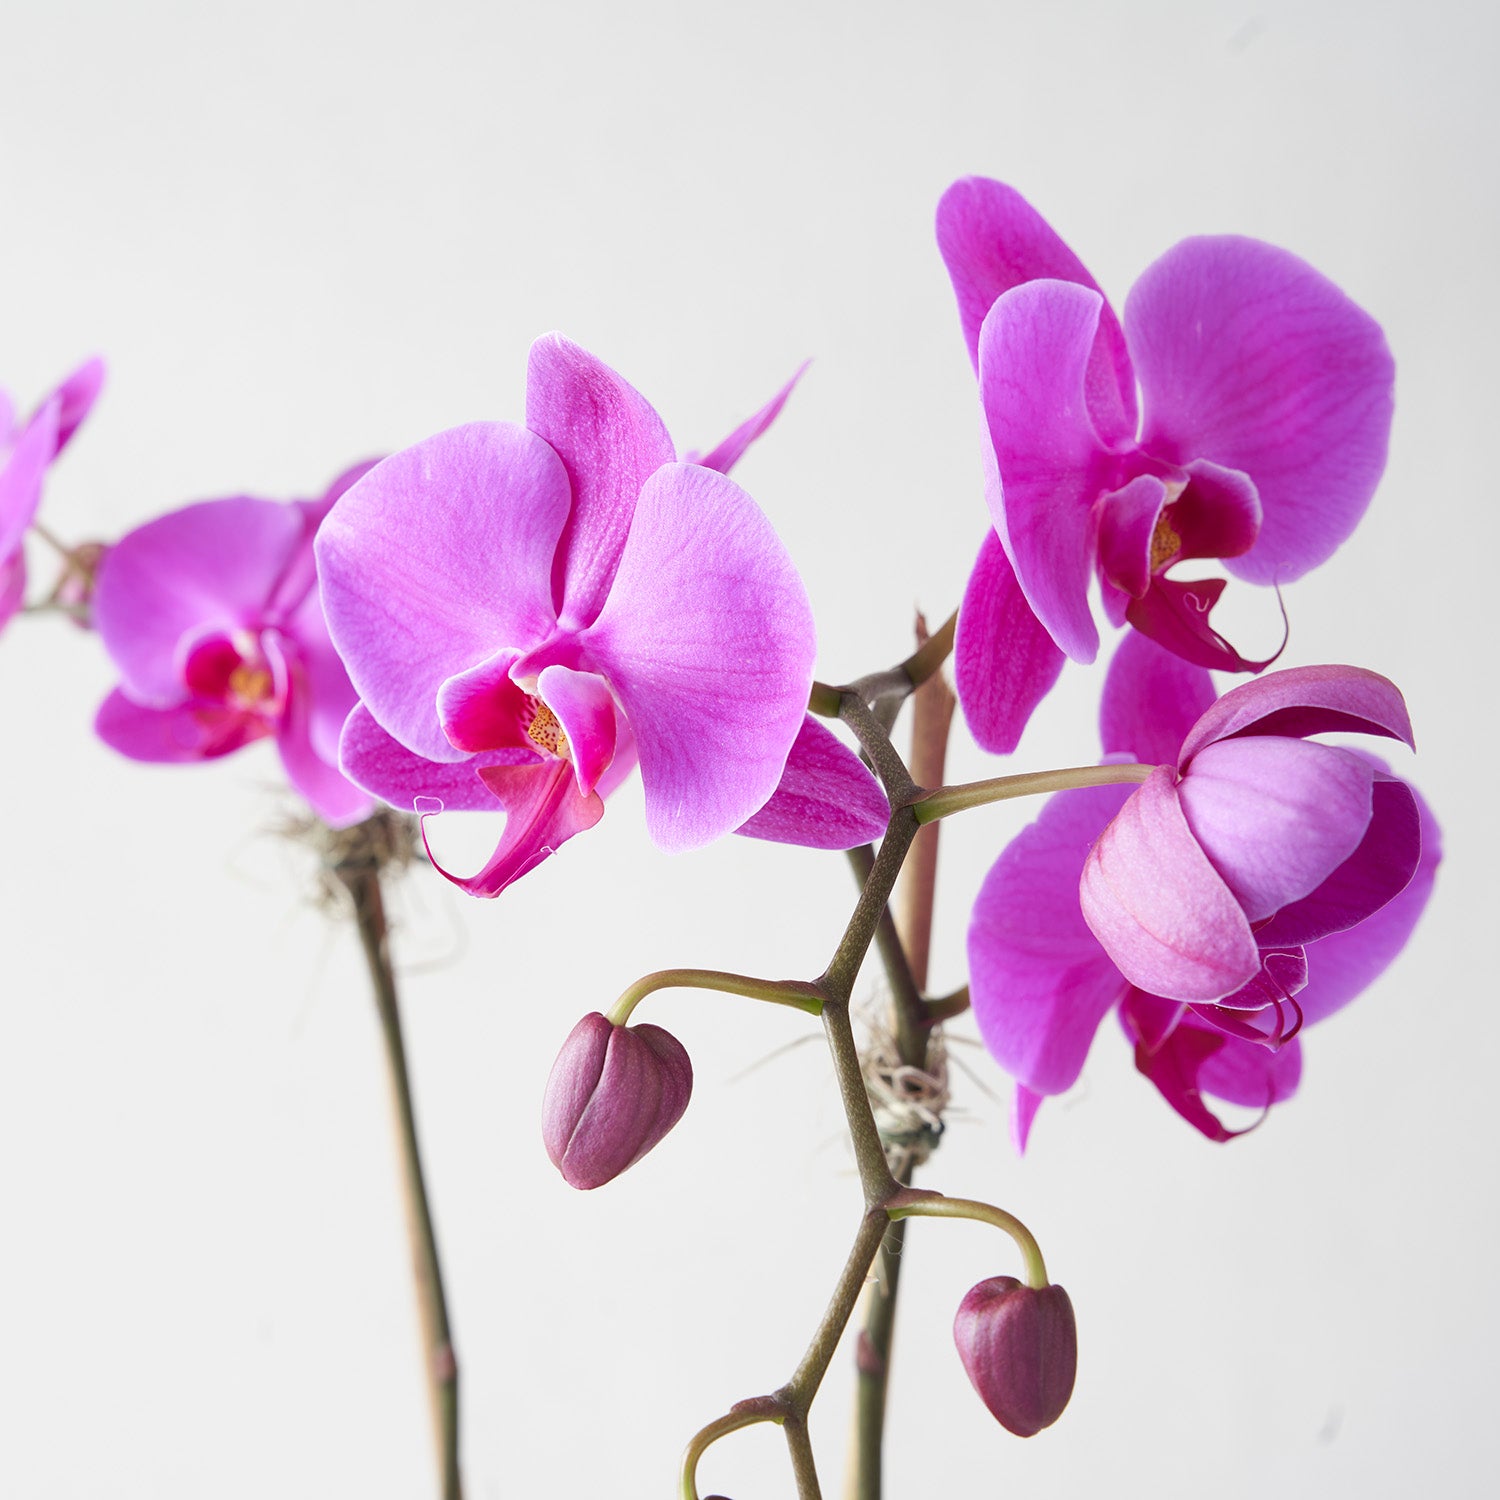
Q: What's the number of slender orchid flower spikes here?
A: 2